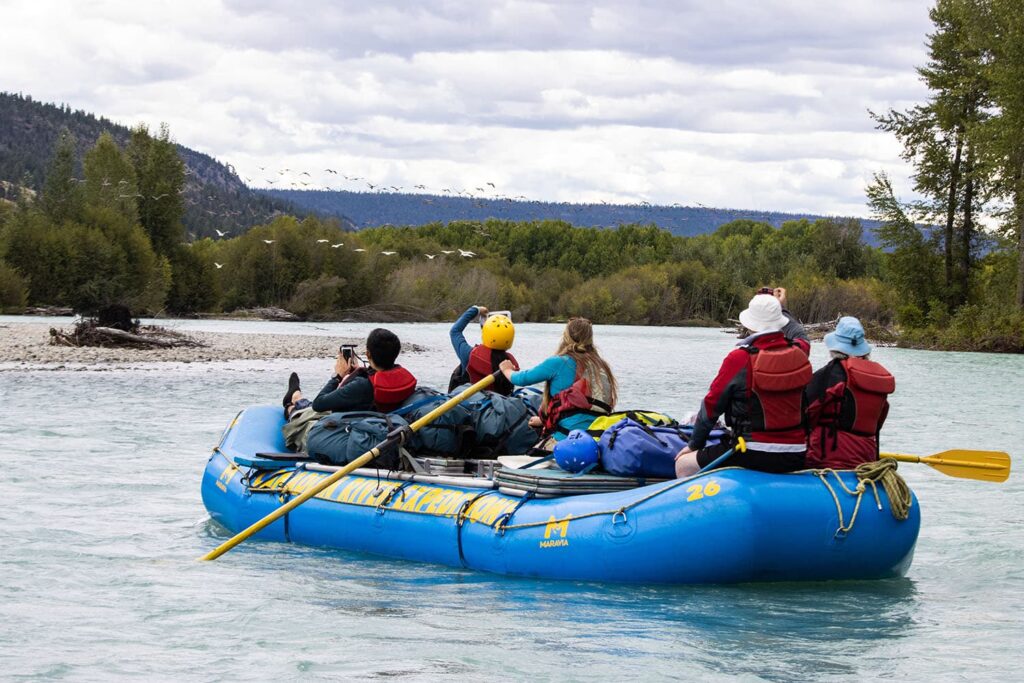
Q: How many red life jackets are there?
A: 5